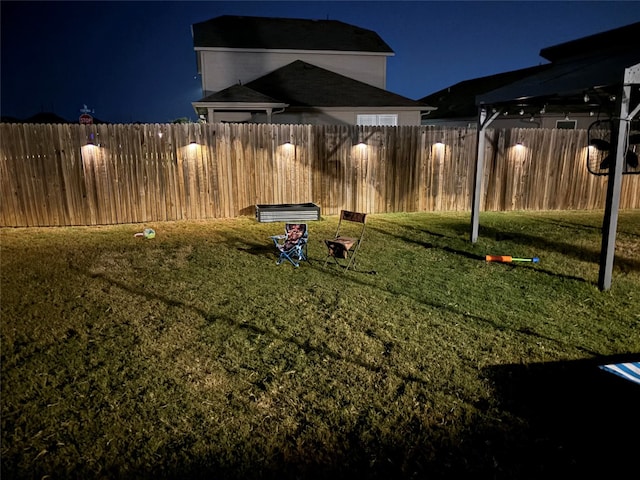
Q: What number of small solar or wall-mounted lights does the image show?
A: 7